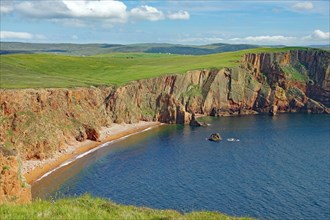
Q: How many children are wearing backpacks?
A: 0